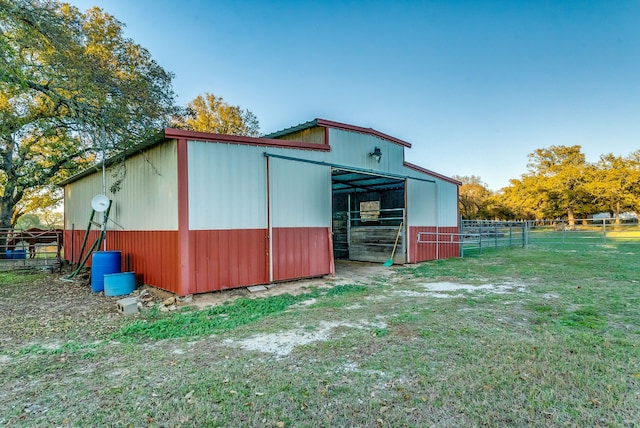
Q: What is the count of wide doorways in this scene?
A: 1